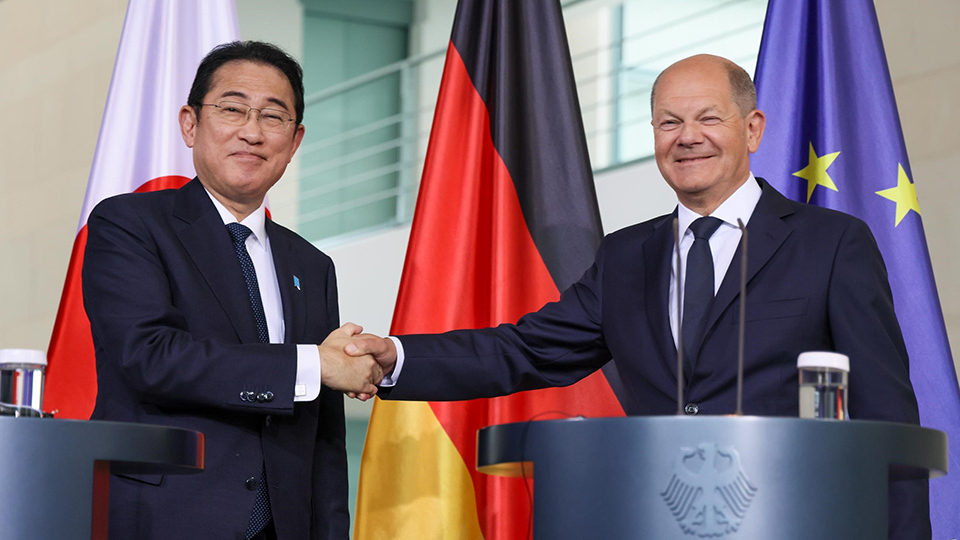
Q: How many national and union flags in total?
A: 3